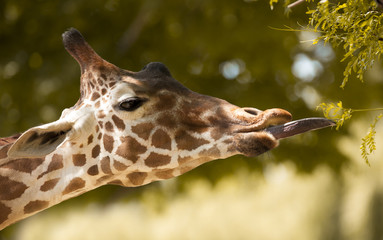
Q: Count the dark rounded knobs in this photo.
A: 2